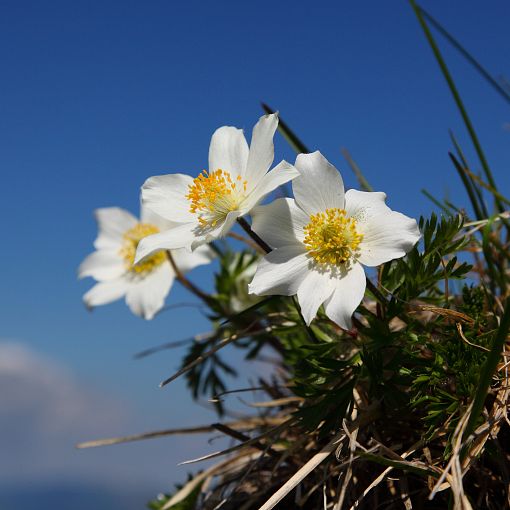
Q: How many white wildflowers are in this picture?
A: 3